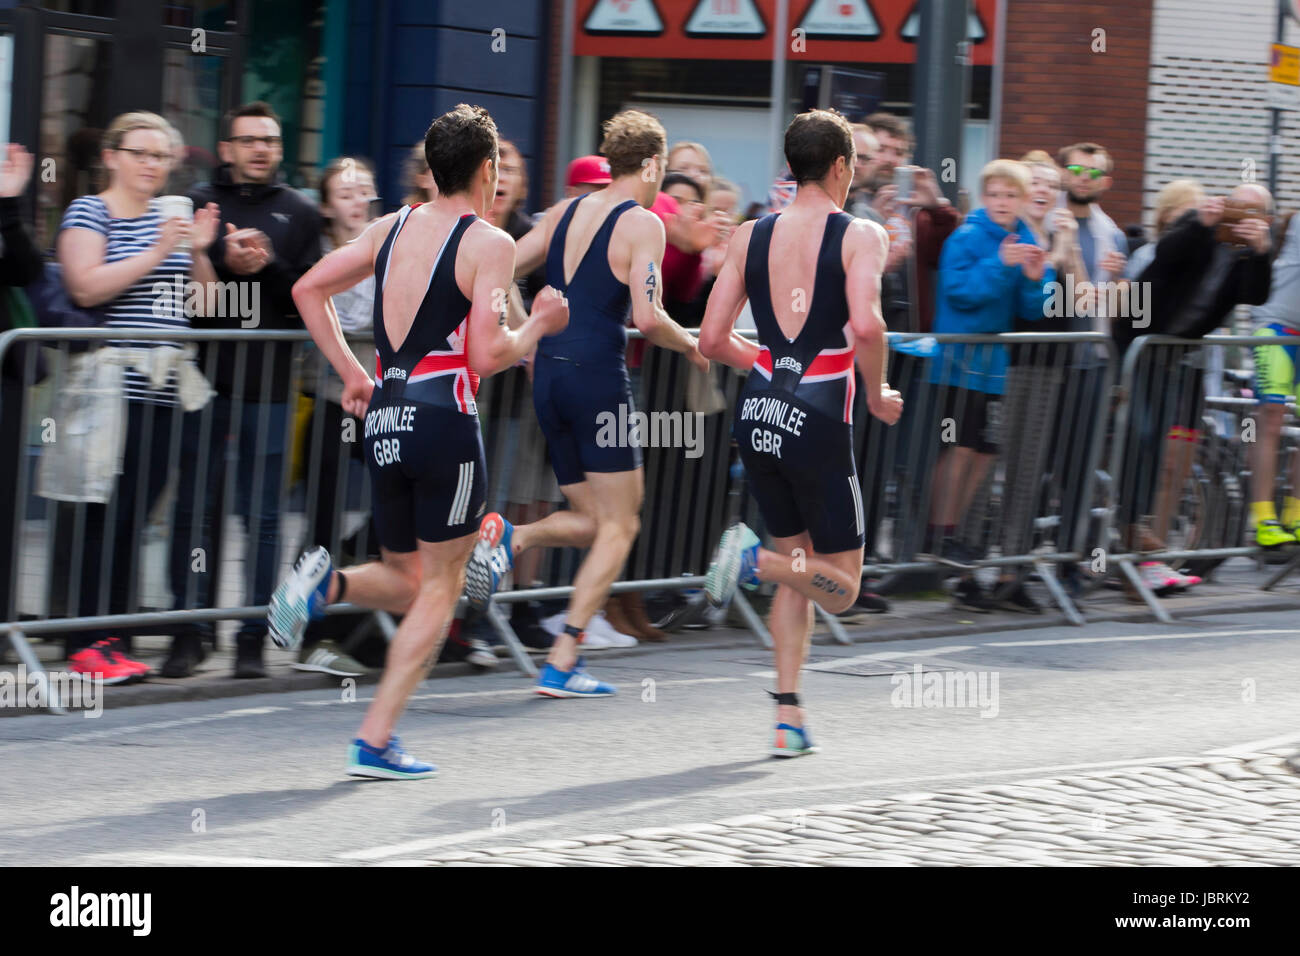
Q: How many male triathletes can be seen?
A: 3